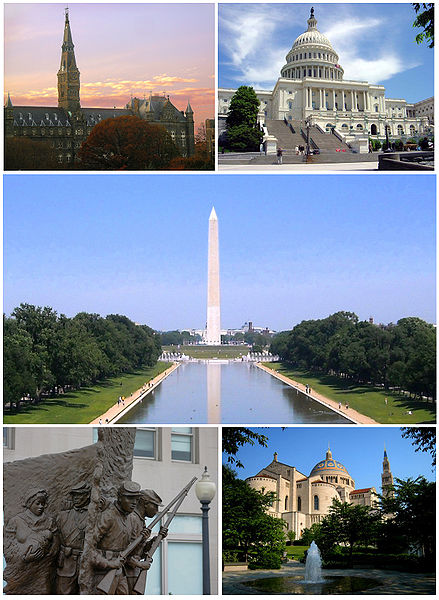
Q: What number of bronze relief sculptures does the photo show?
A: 1